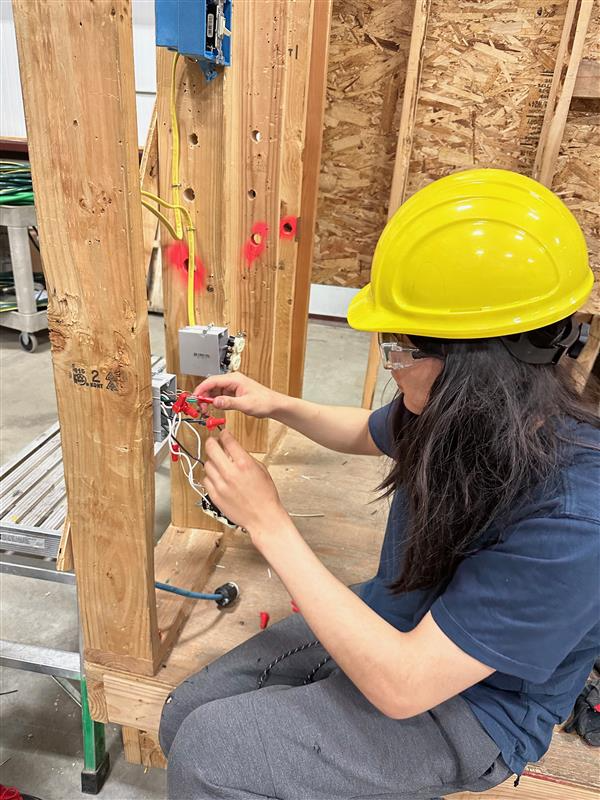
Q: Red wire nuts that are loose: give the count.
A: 2